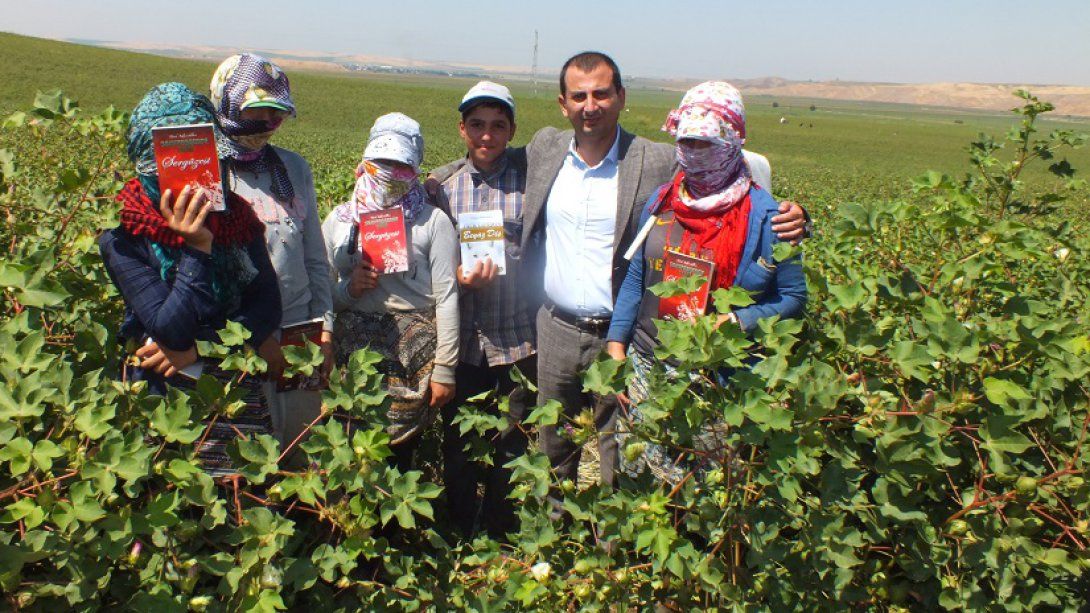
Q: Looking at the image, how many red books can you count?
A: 4